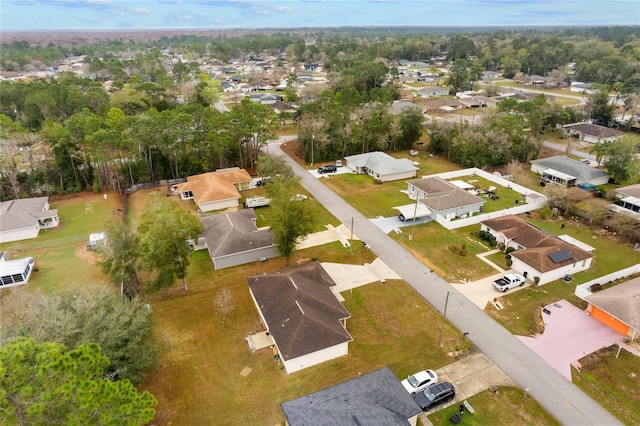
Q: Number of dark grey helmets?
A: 0